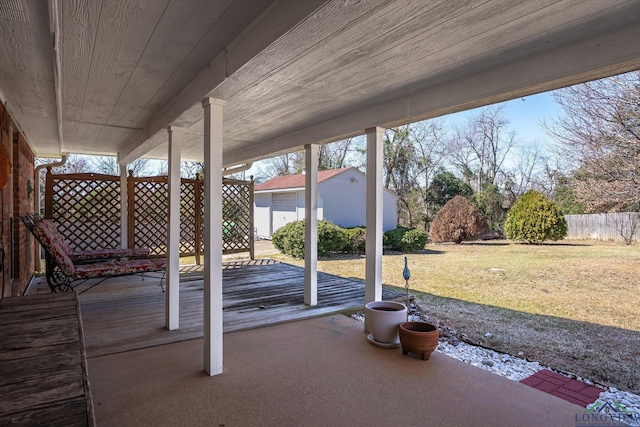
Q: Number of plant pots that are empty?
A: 2